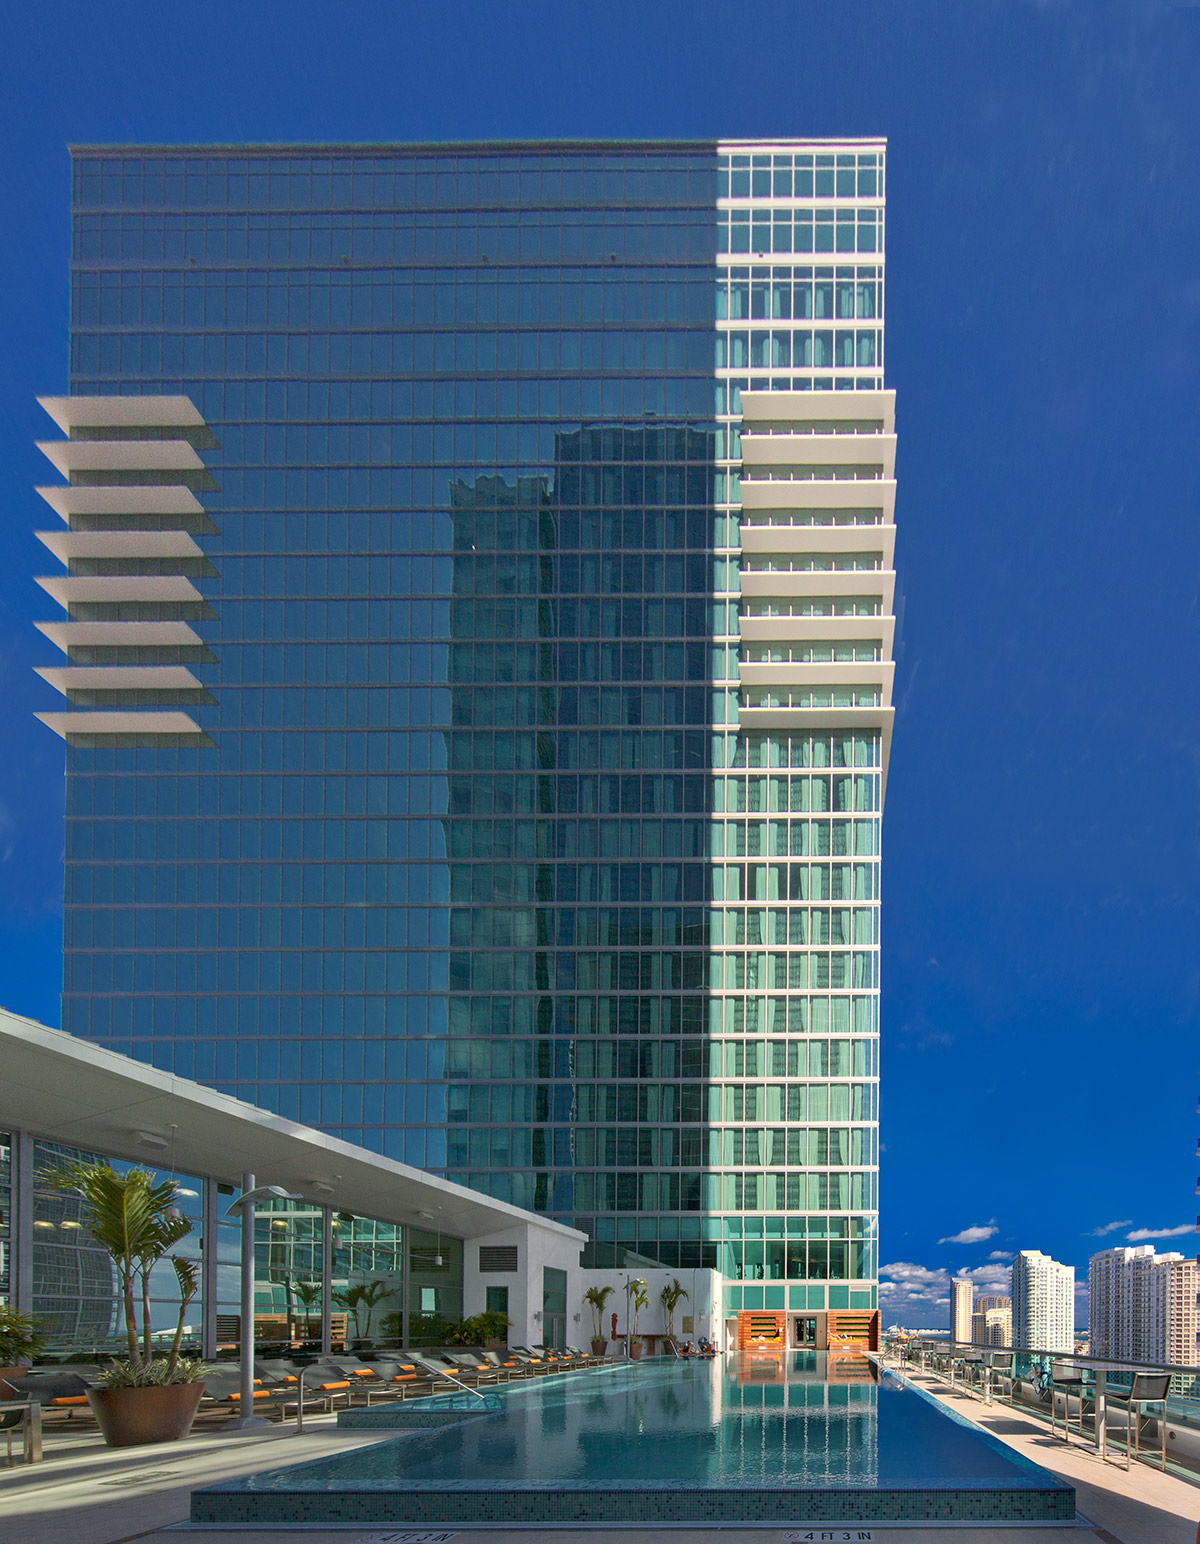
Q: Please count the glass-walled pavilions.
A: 1